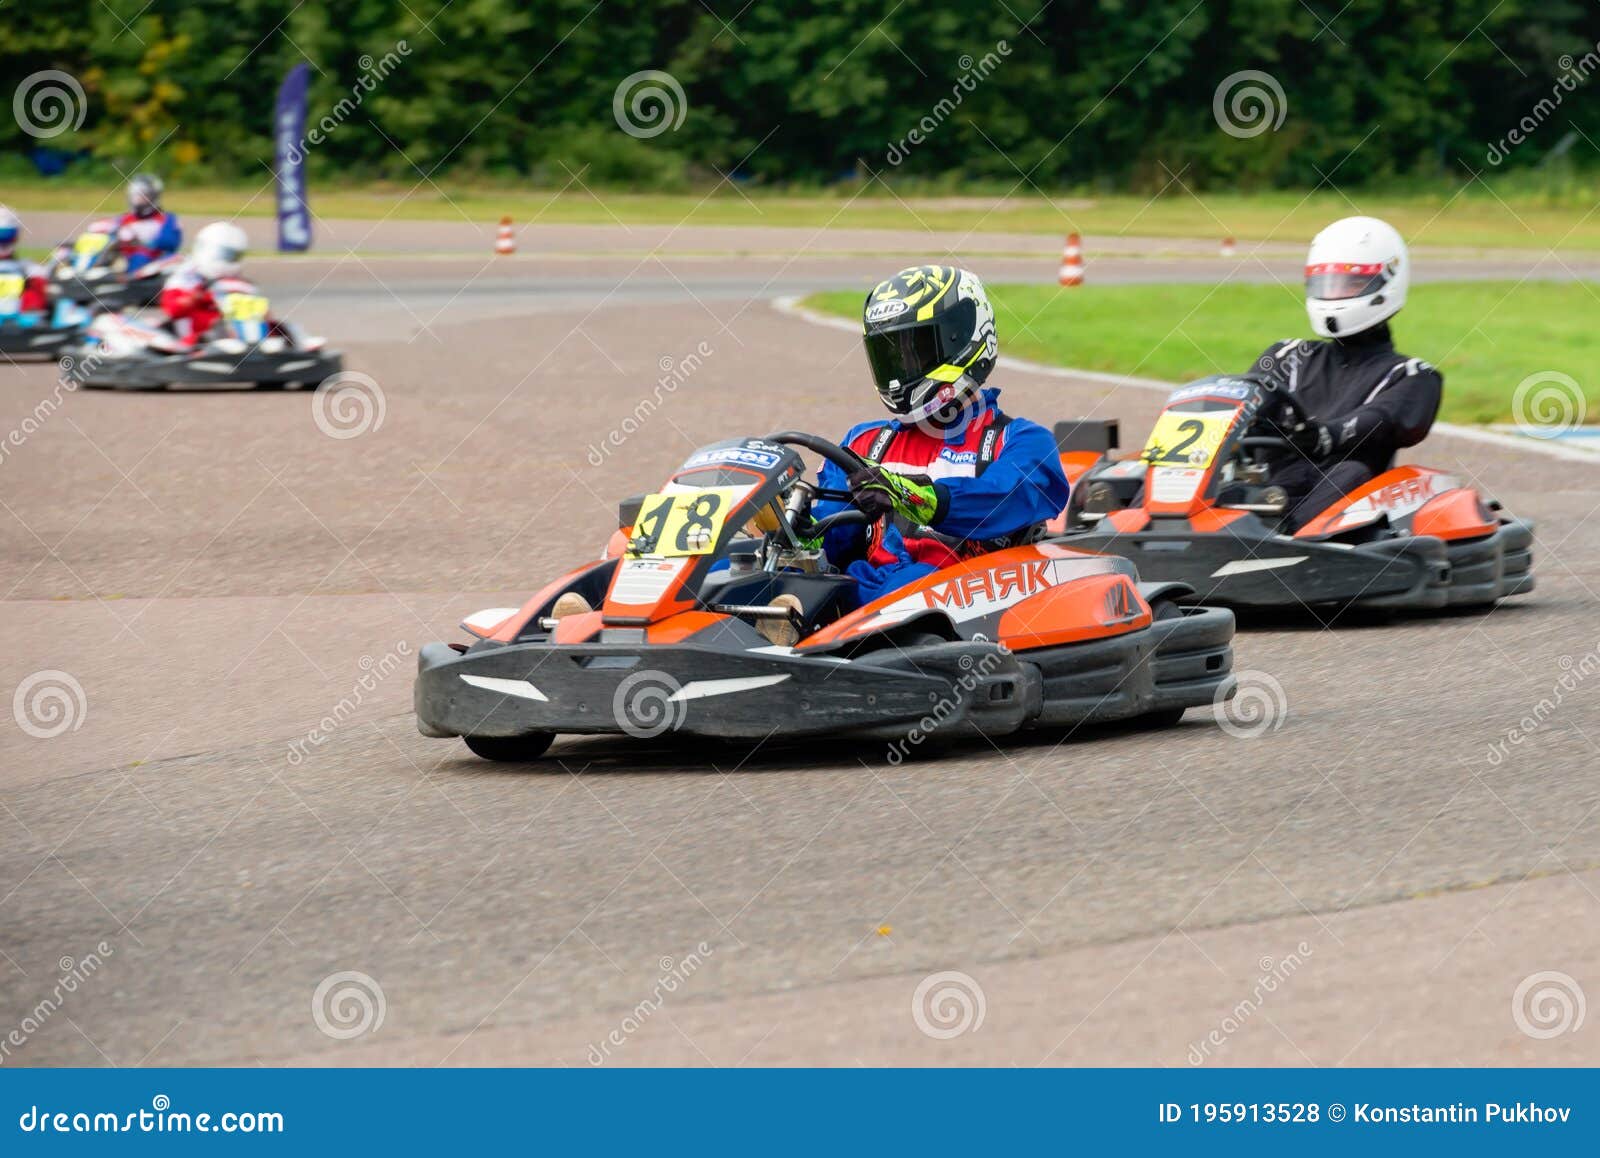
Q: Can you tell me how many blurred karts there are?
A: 3